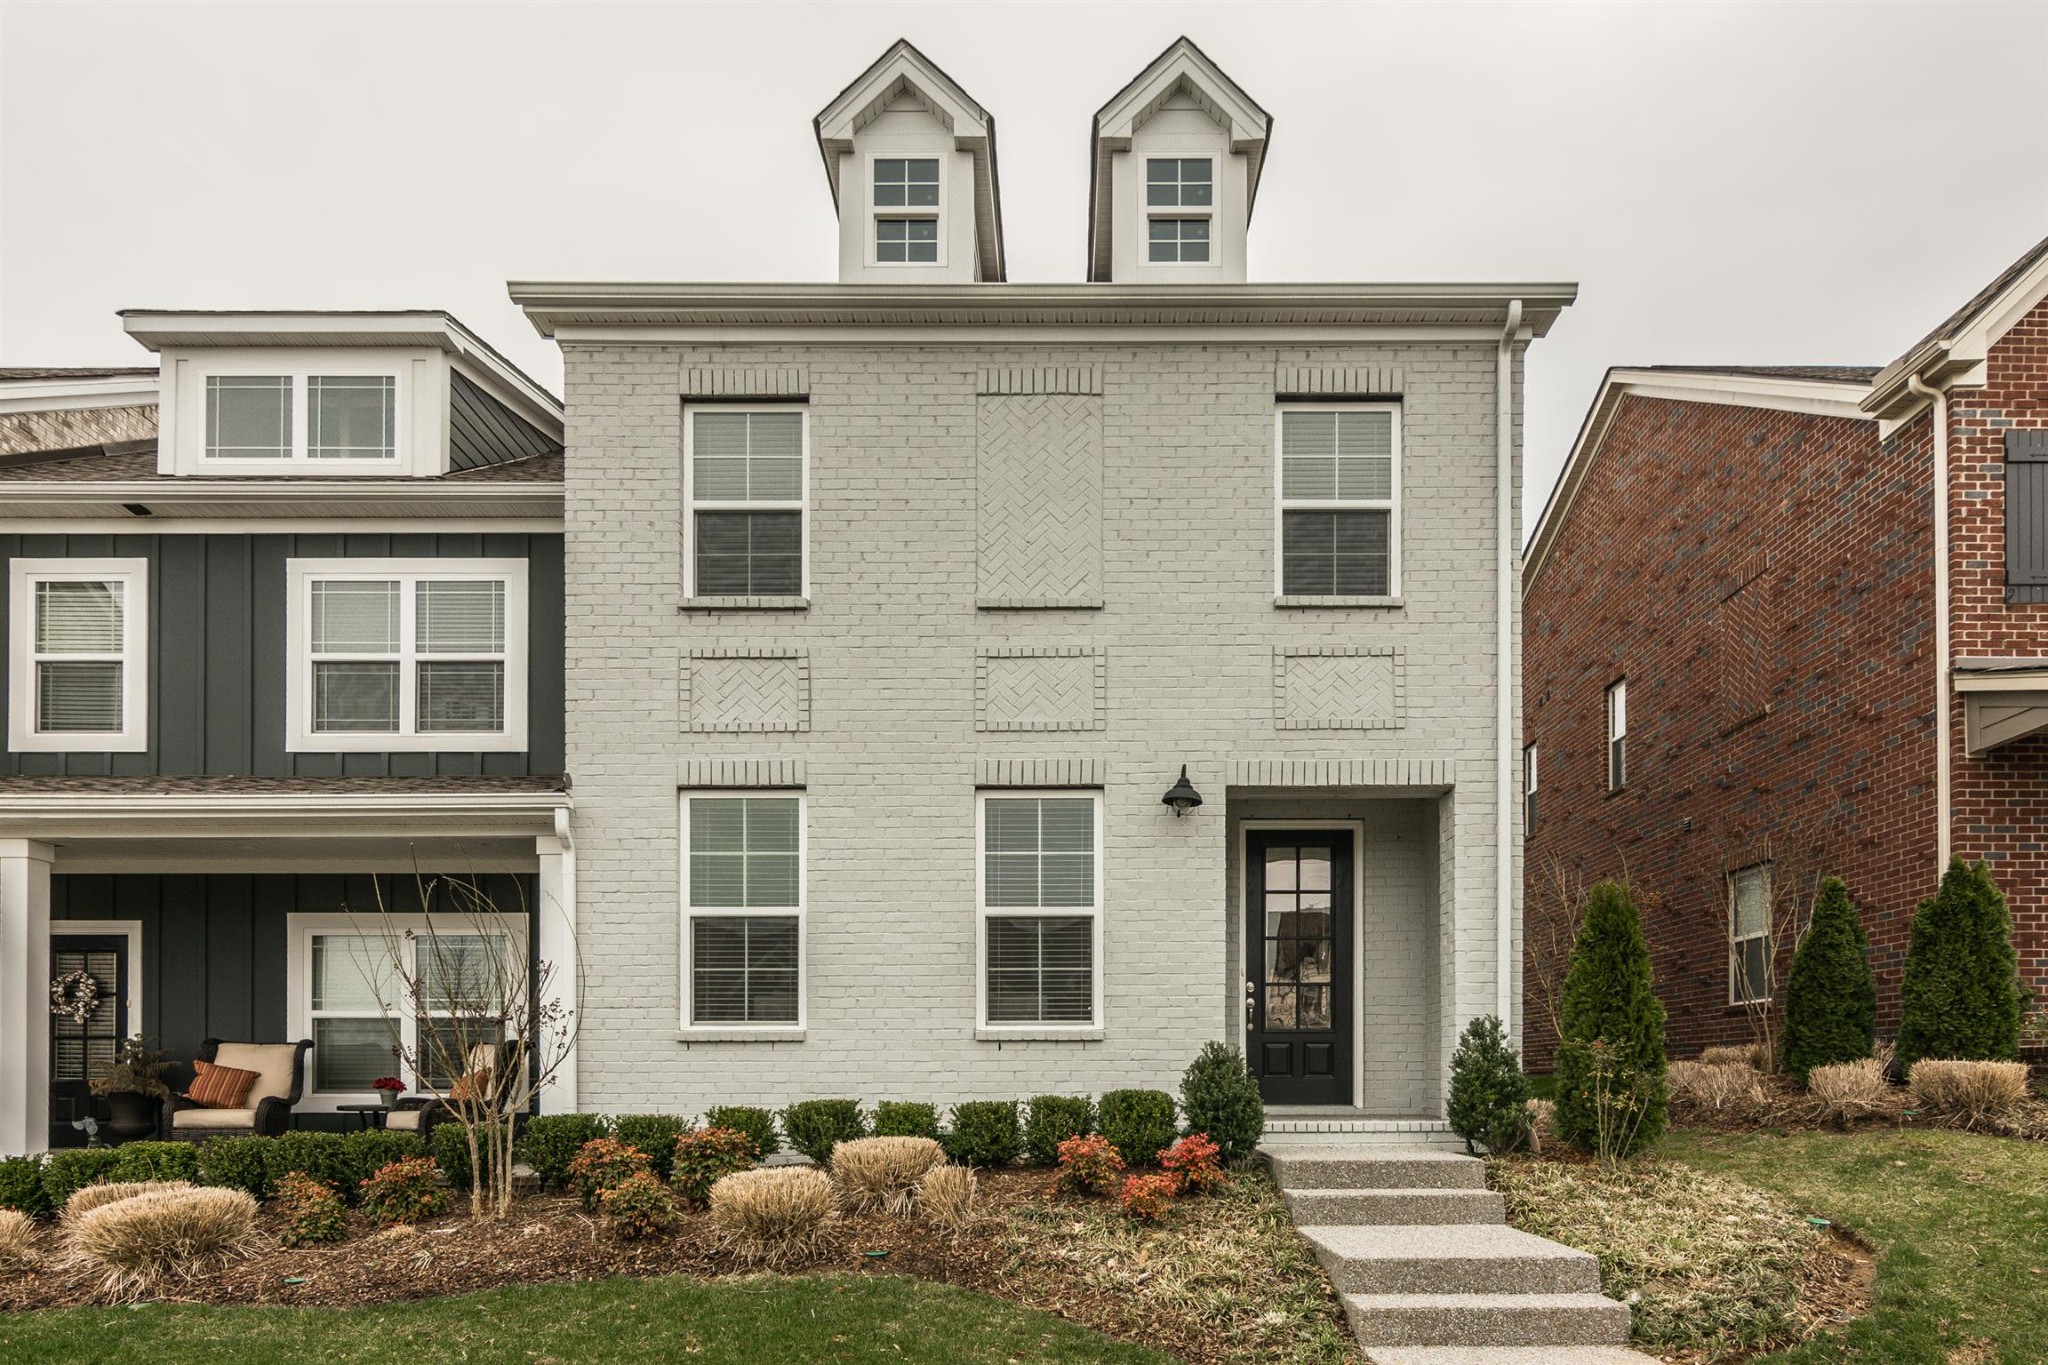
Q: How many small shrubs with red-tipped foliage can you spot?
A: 8